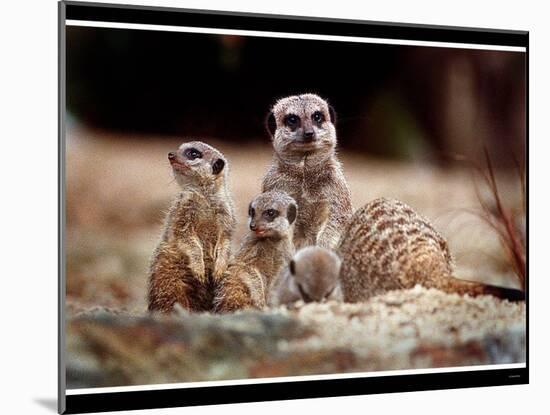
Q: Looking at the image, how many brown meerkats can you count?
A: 5